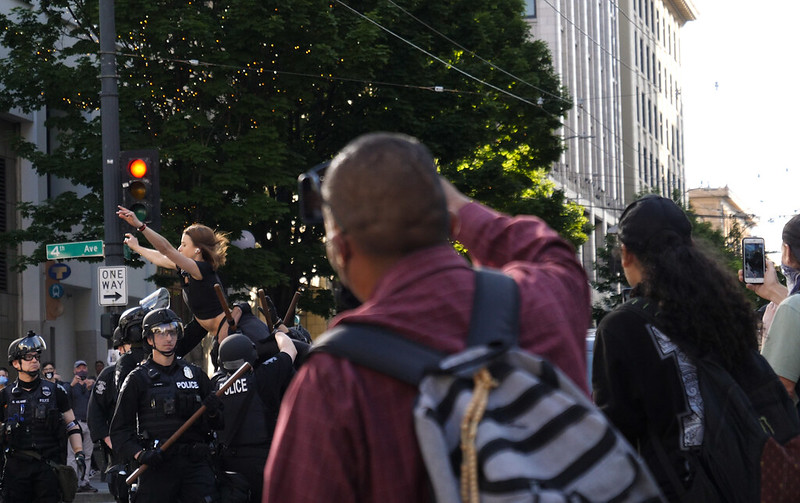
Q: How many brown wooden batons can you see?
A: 4